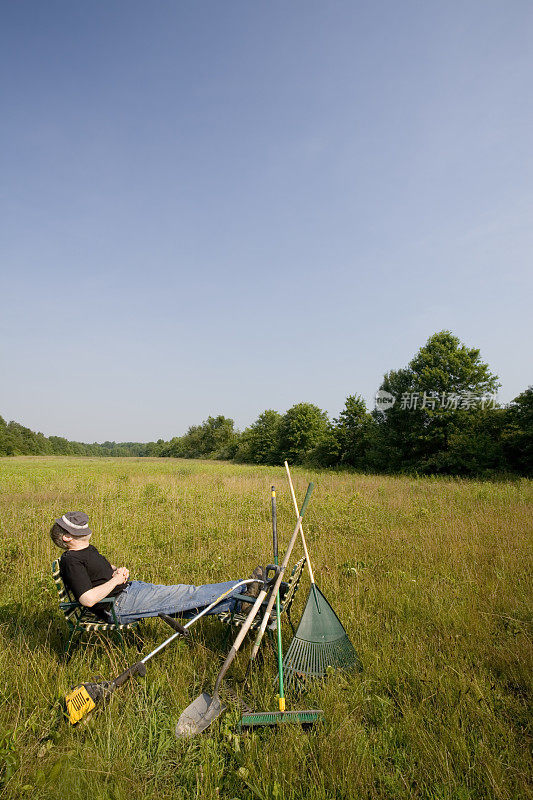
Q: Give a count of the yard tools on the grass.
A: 5